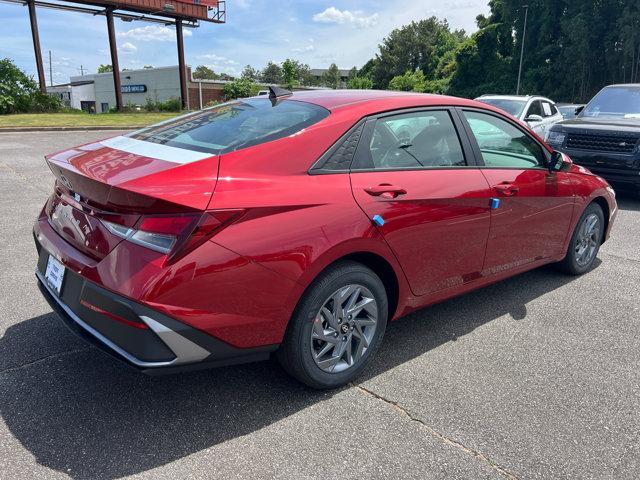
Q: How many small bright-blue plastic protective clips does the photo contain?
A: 2